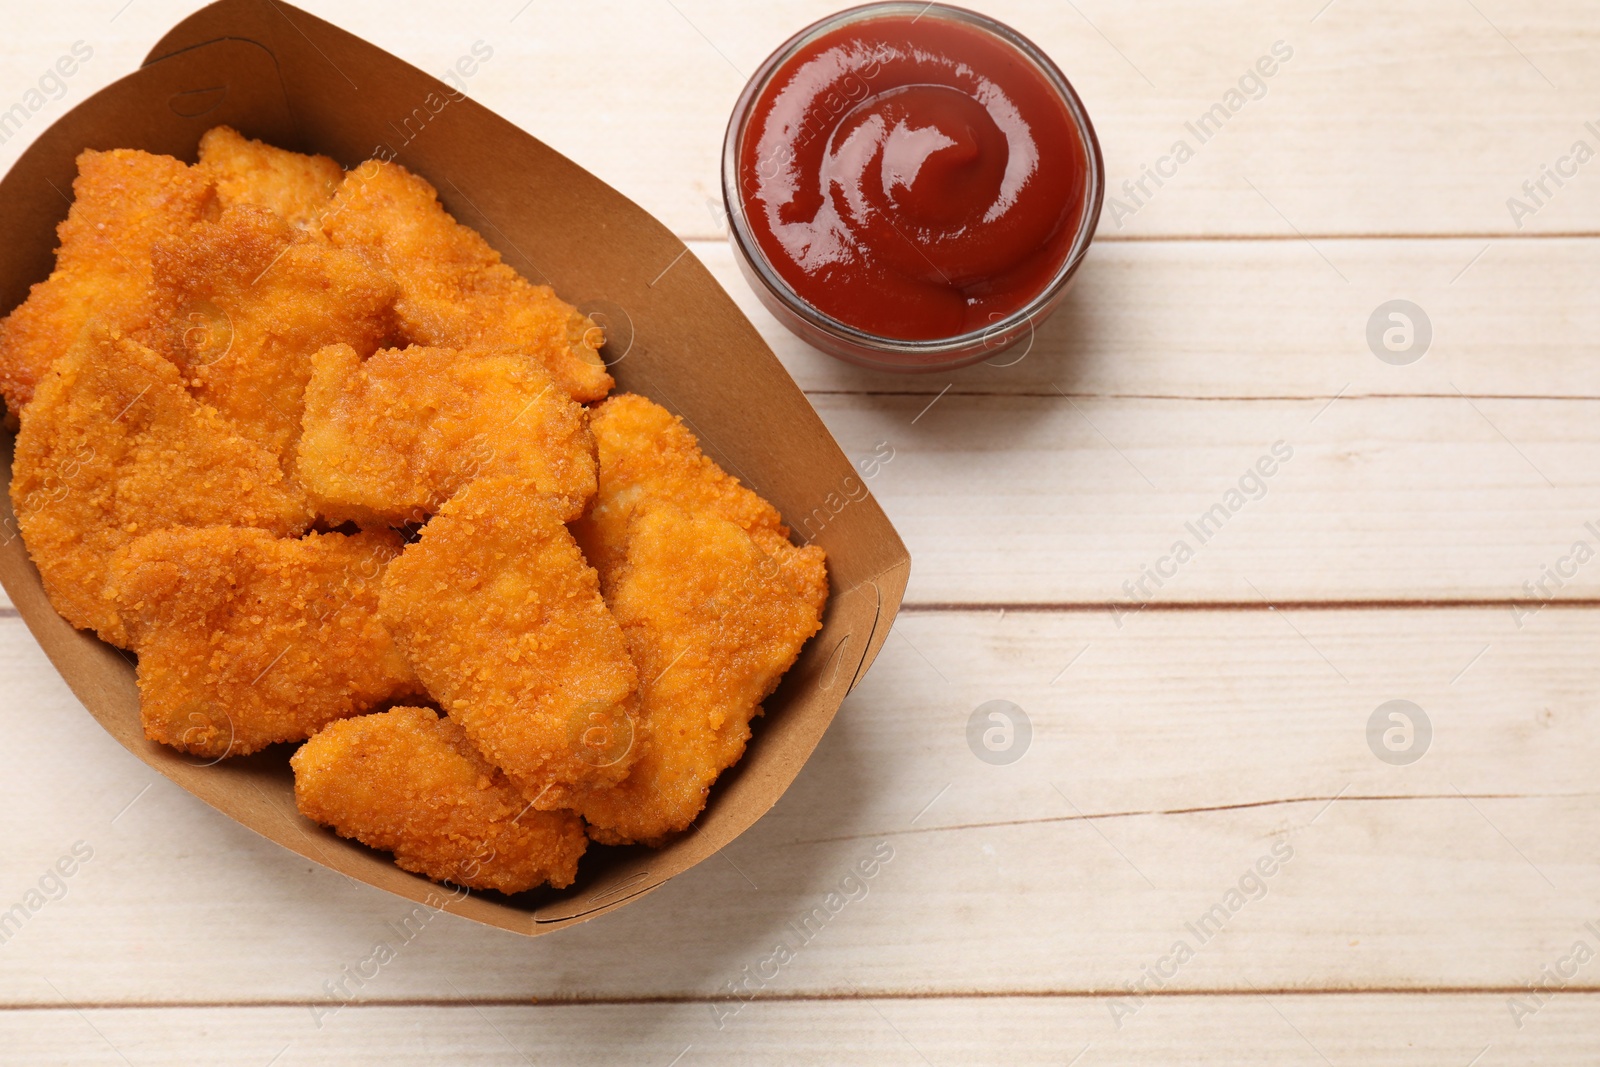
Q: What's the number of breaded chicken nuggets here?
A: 11